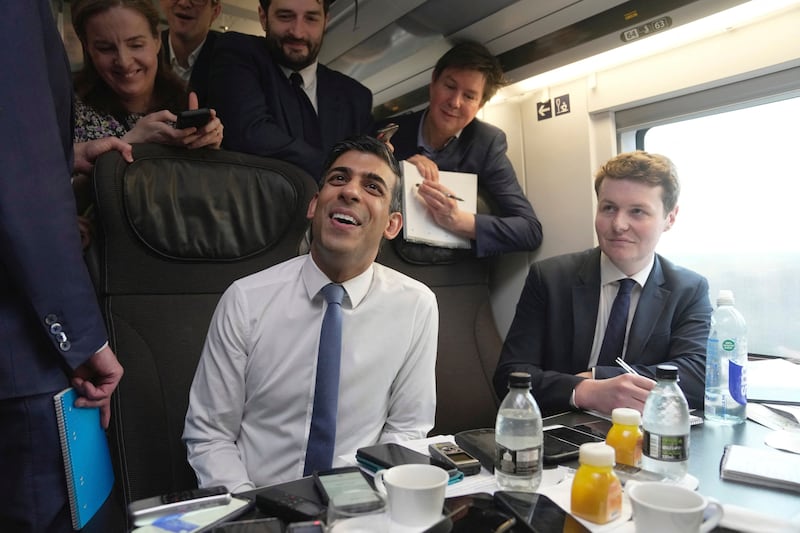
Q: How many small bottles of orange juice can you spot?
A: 2